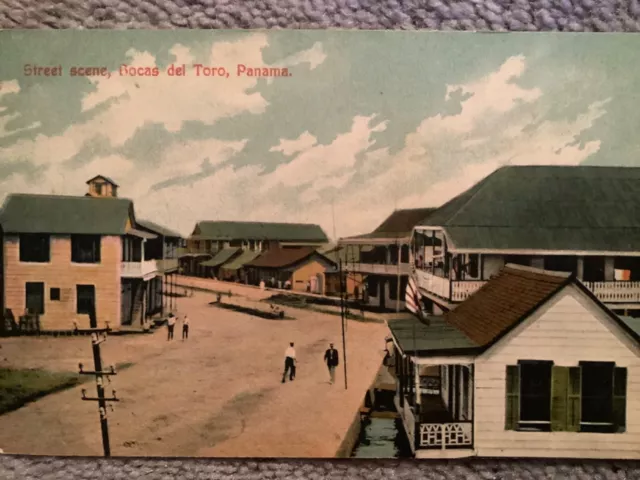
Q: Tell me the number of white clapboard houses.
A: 1